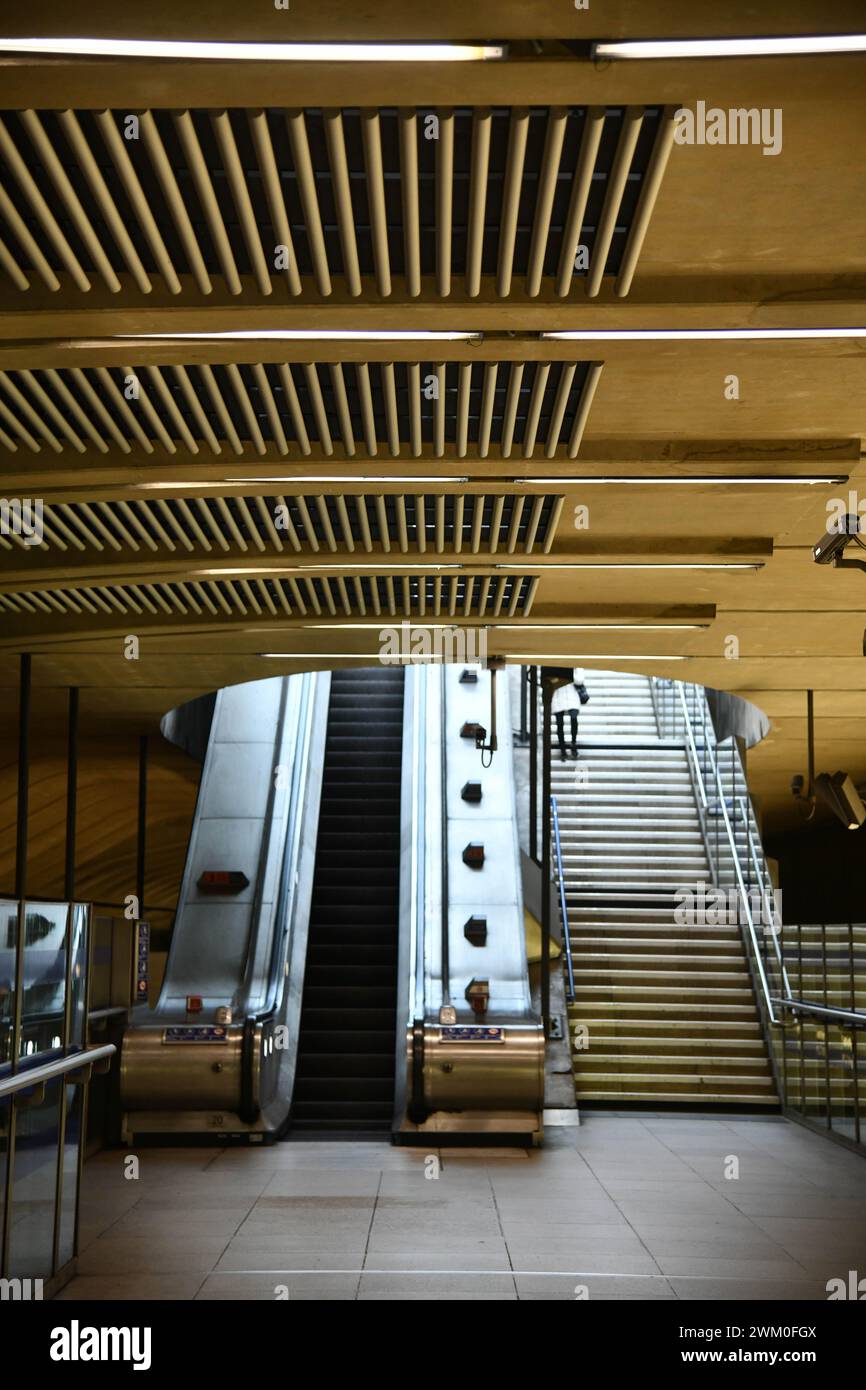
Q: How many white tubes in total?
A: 12